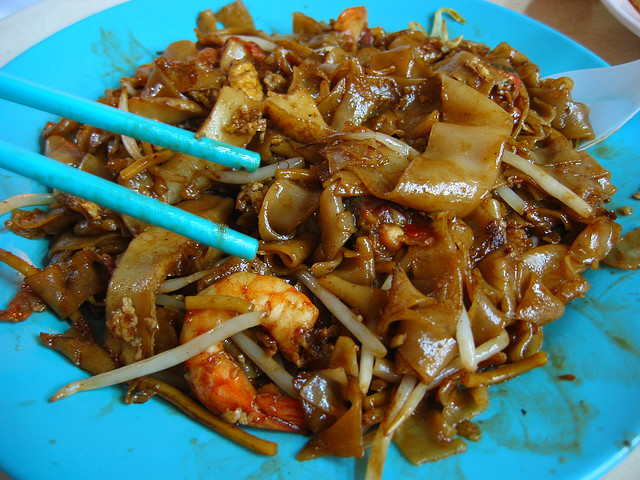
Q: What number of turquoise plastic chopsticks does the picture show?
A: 2